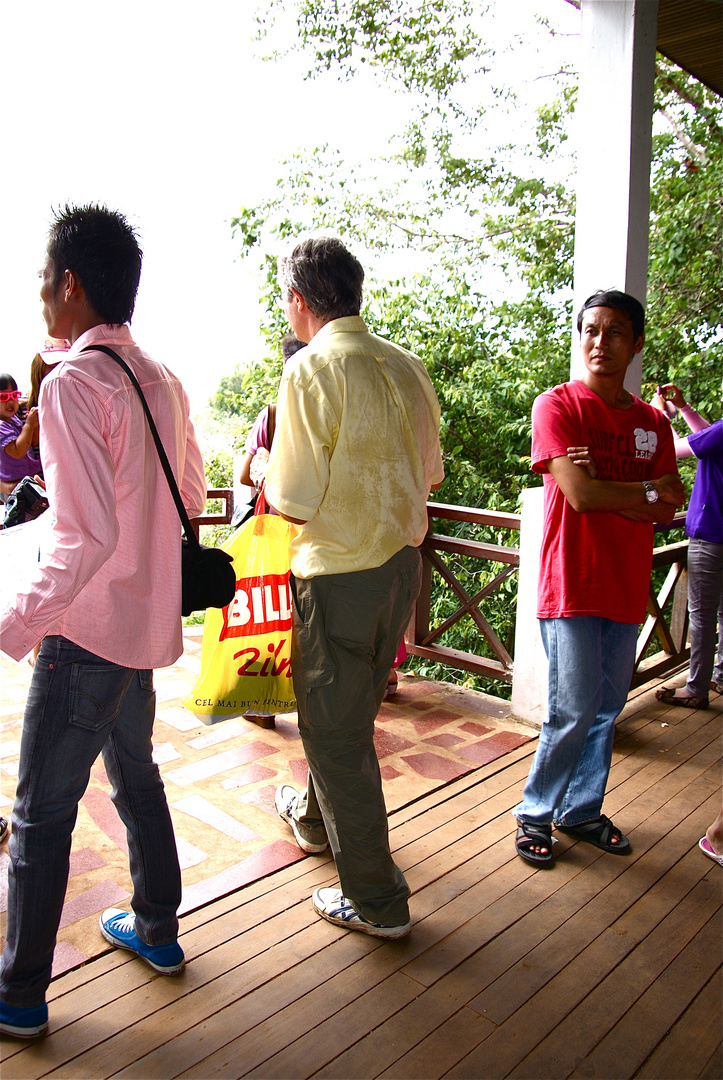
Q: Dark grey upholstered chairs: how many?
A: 0